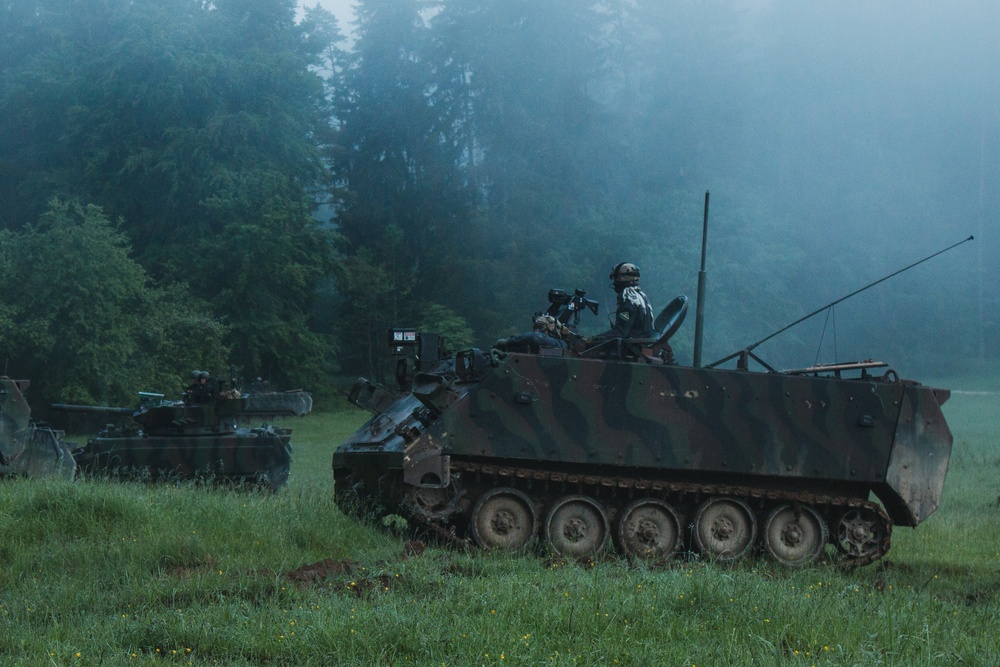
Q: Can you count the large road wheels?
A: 5